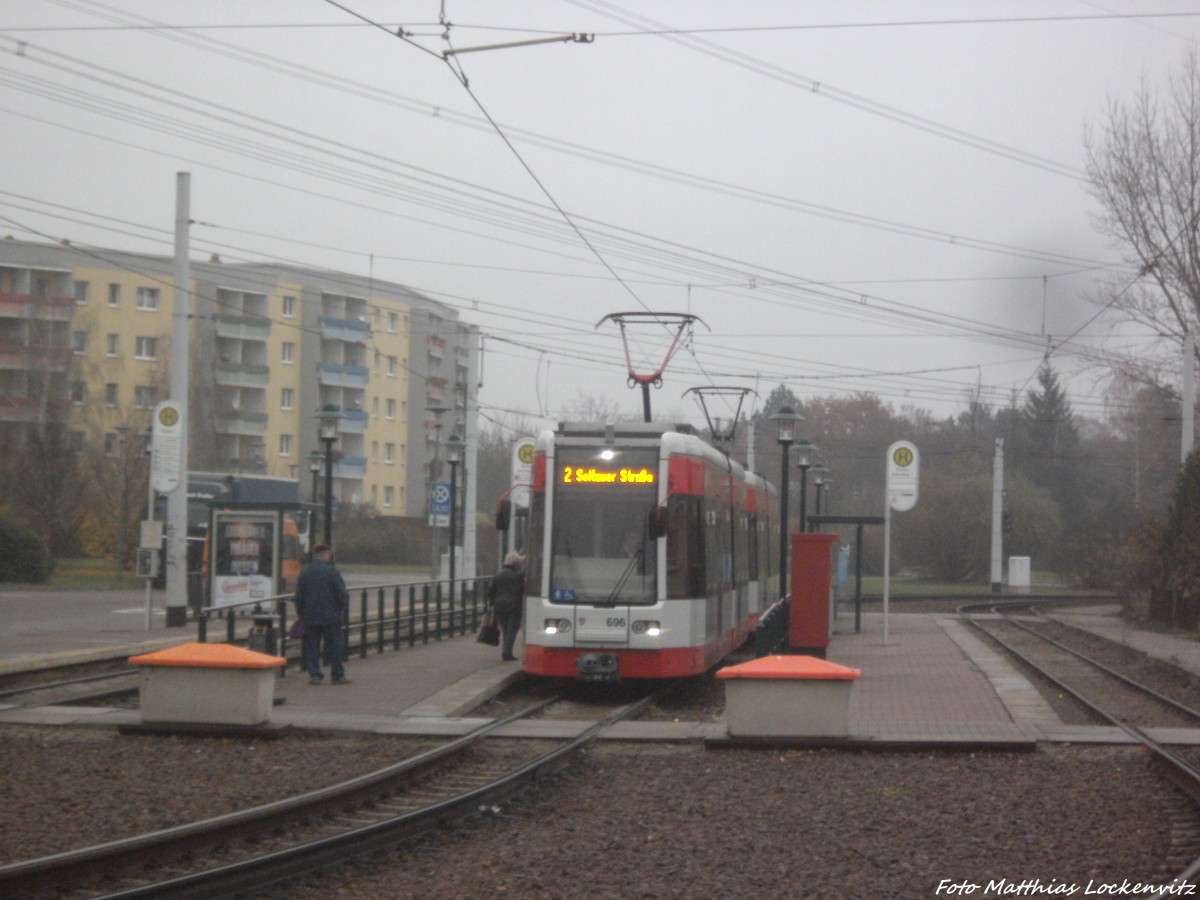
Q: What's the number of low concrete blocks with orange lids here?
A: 2